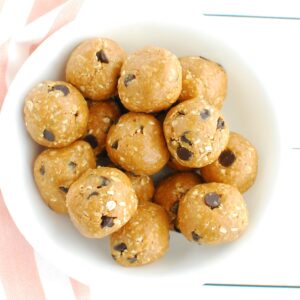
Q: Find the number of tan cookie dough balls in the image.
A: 14